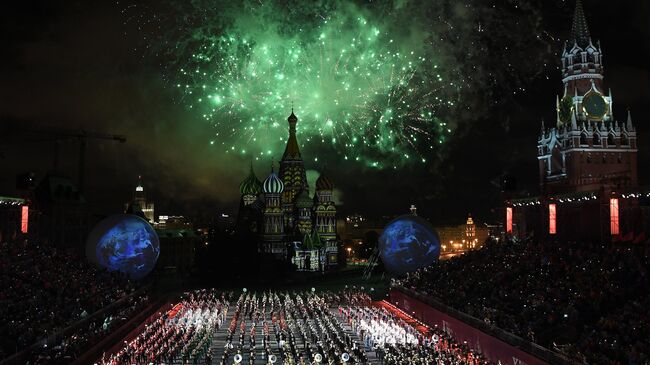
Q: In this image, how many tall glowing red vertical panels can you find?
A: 4